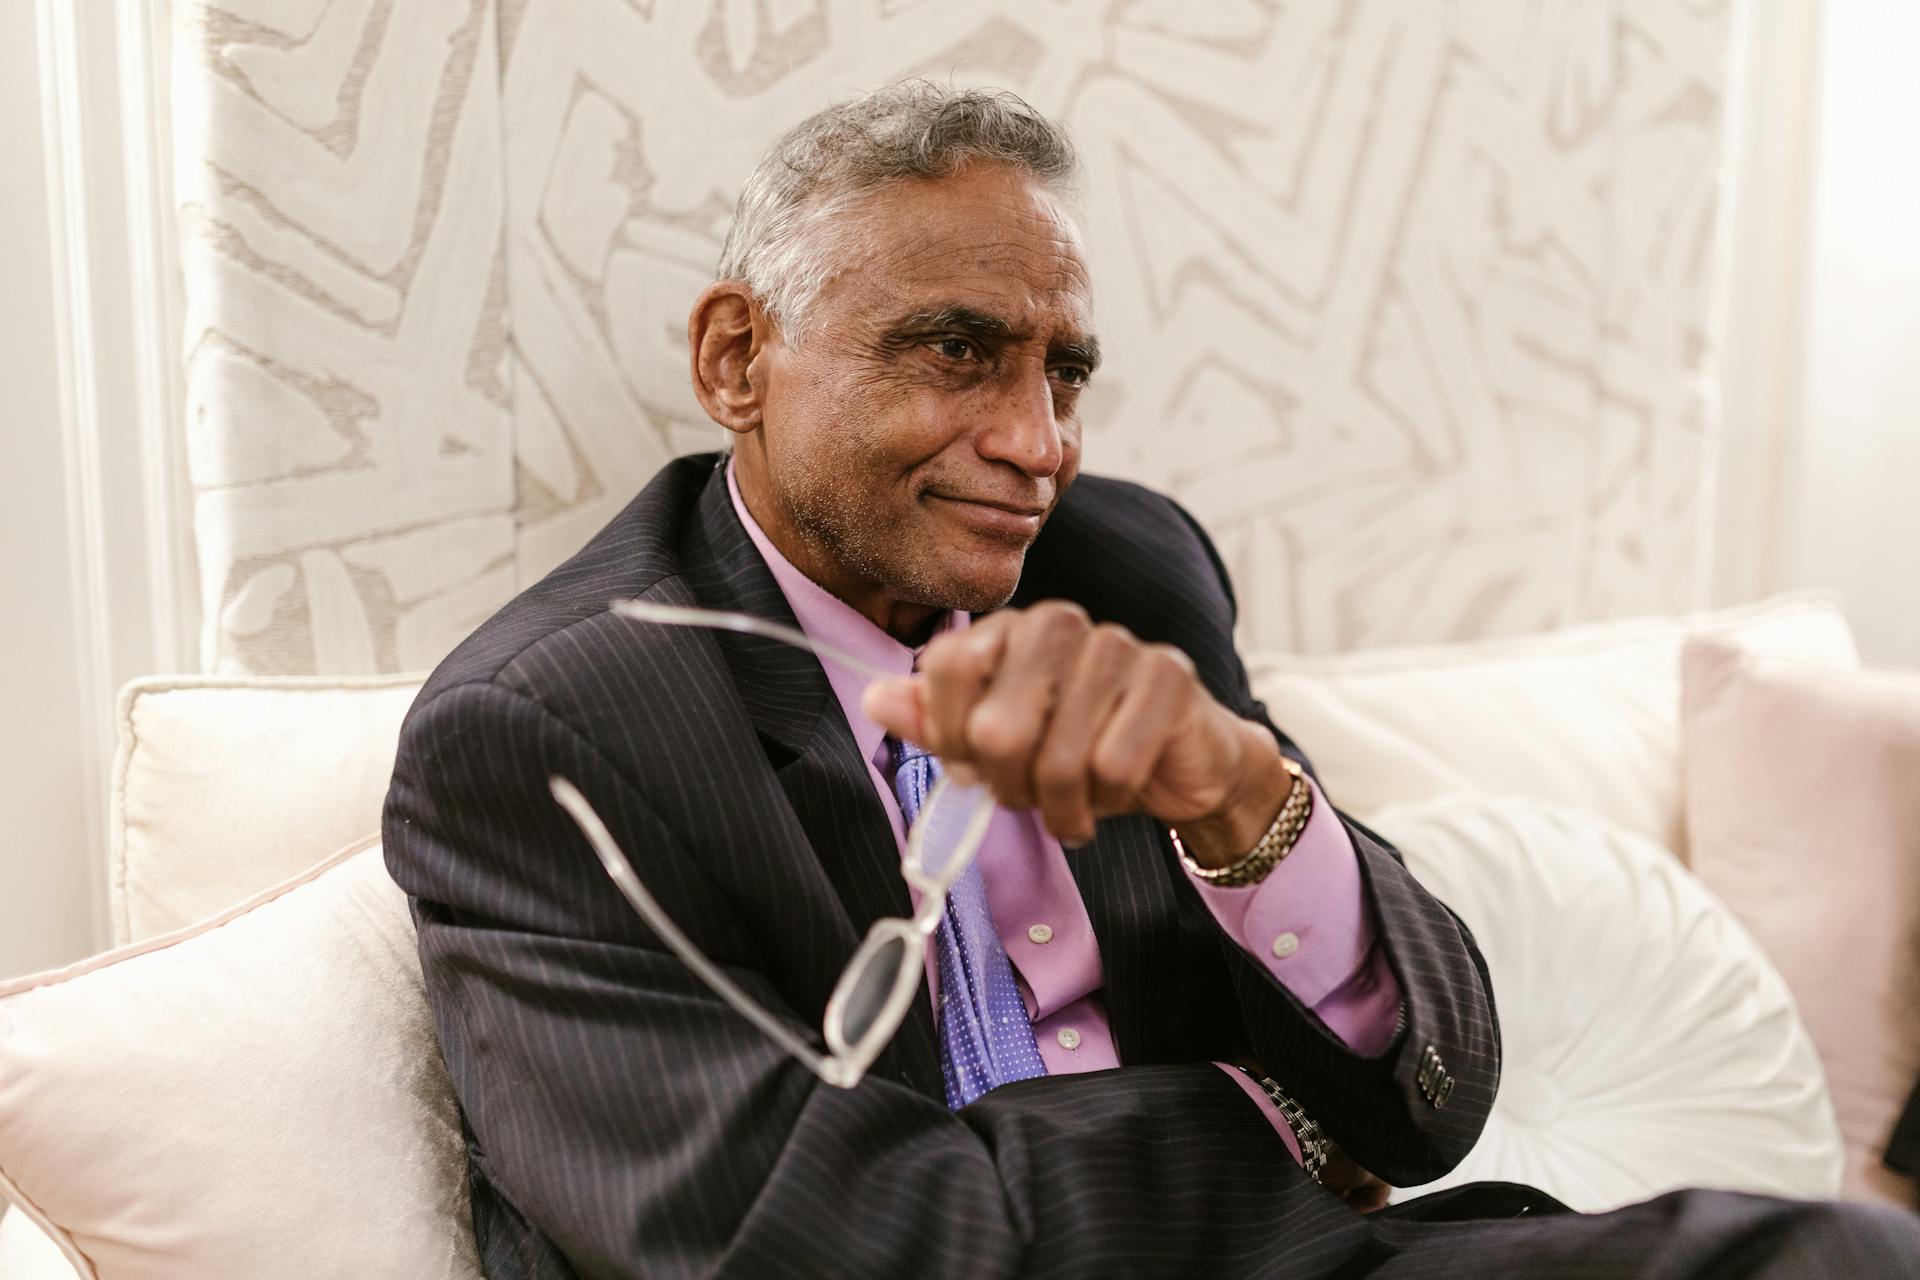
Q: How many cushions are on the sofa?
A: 5